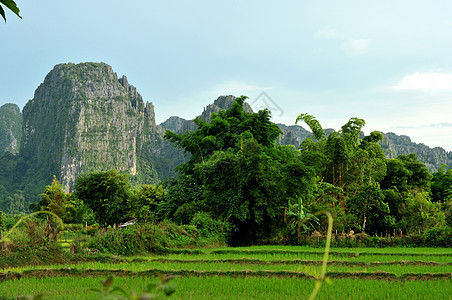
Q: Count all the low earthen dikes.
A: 3